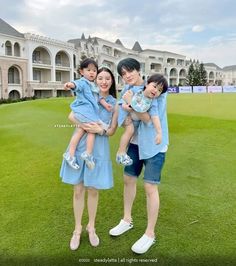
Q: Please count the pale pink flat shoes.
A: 2